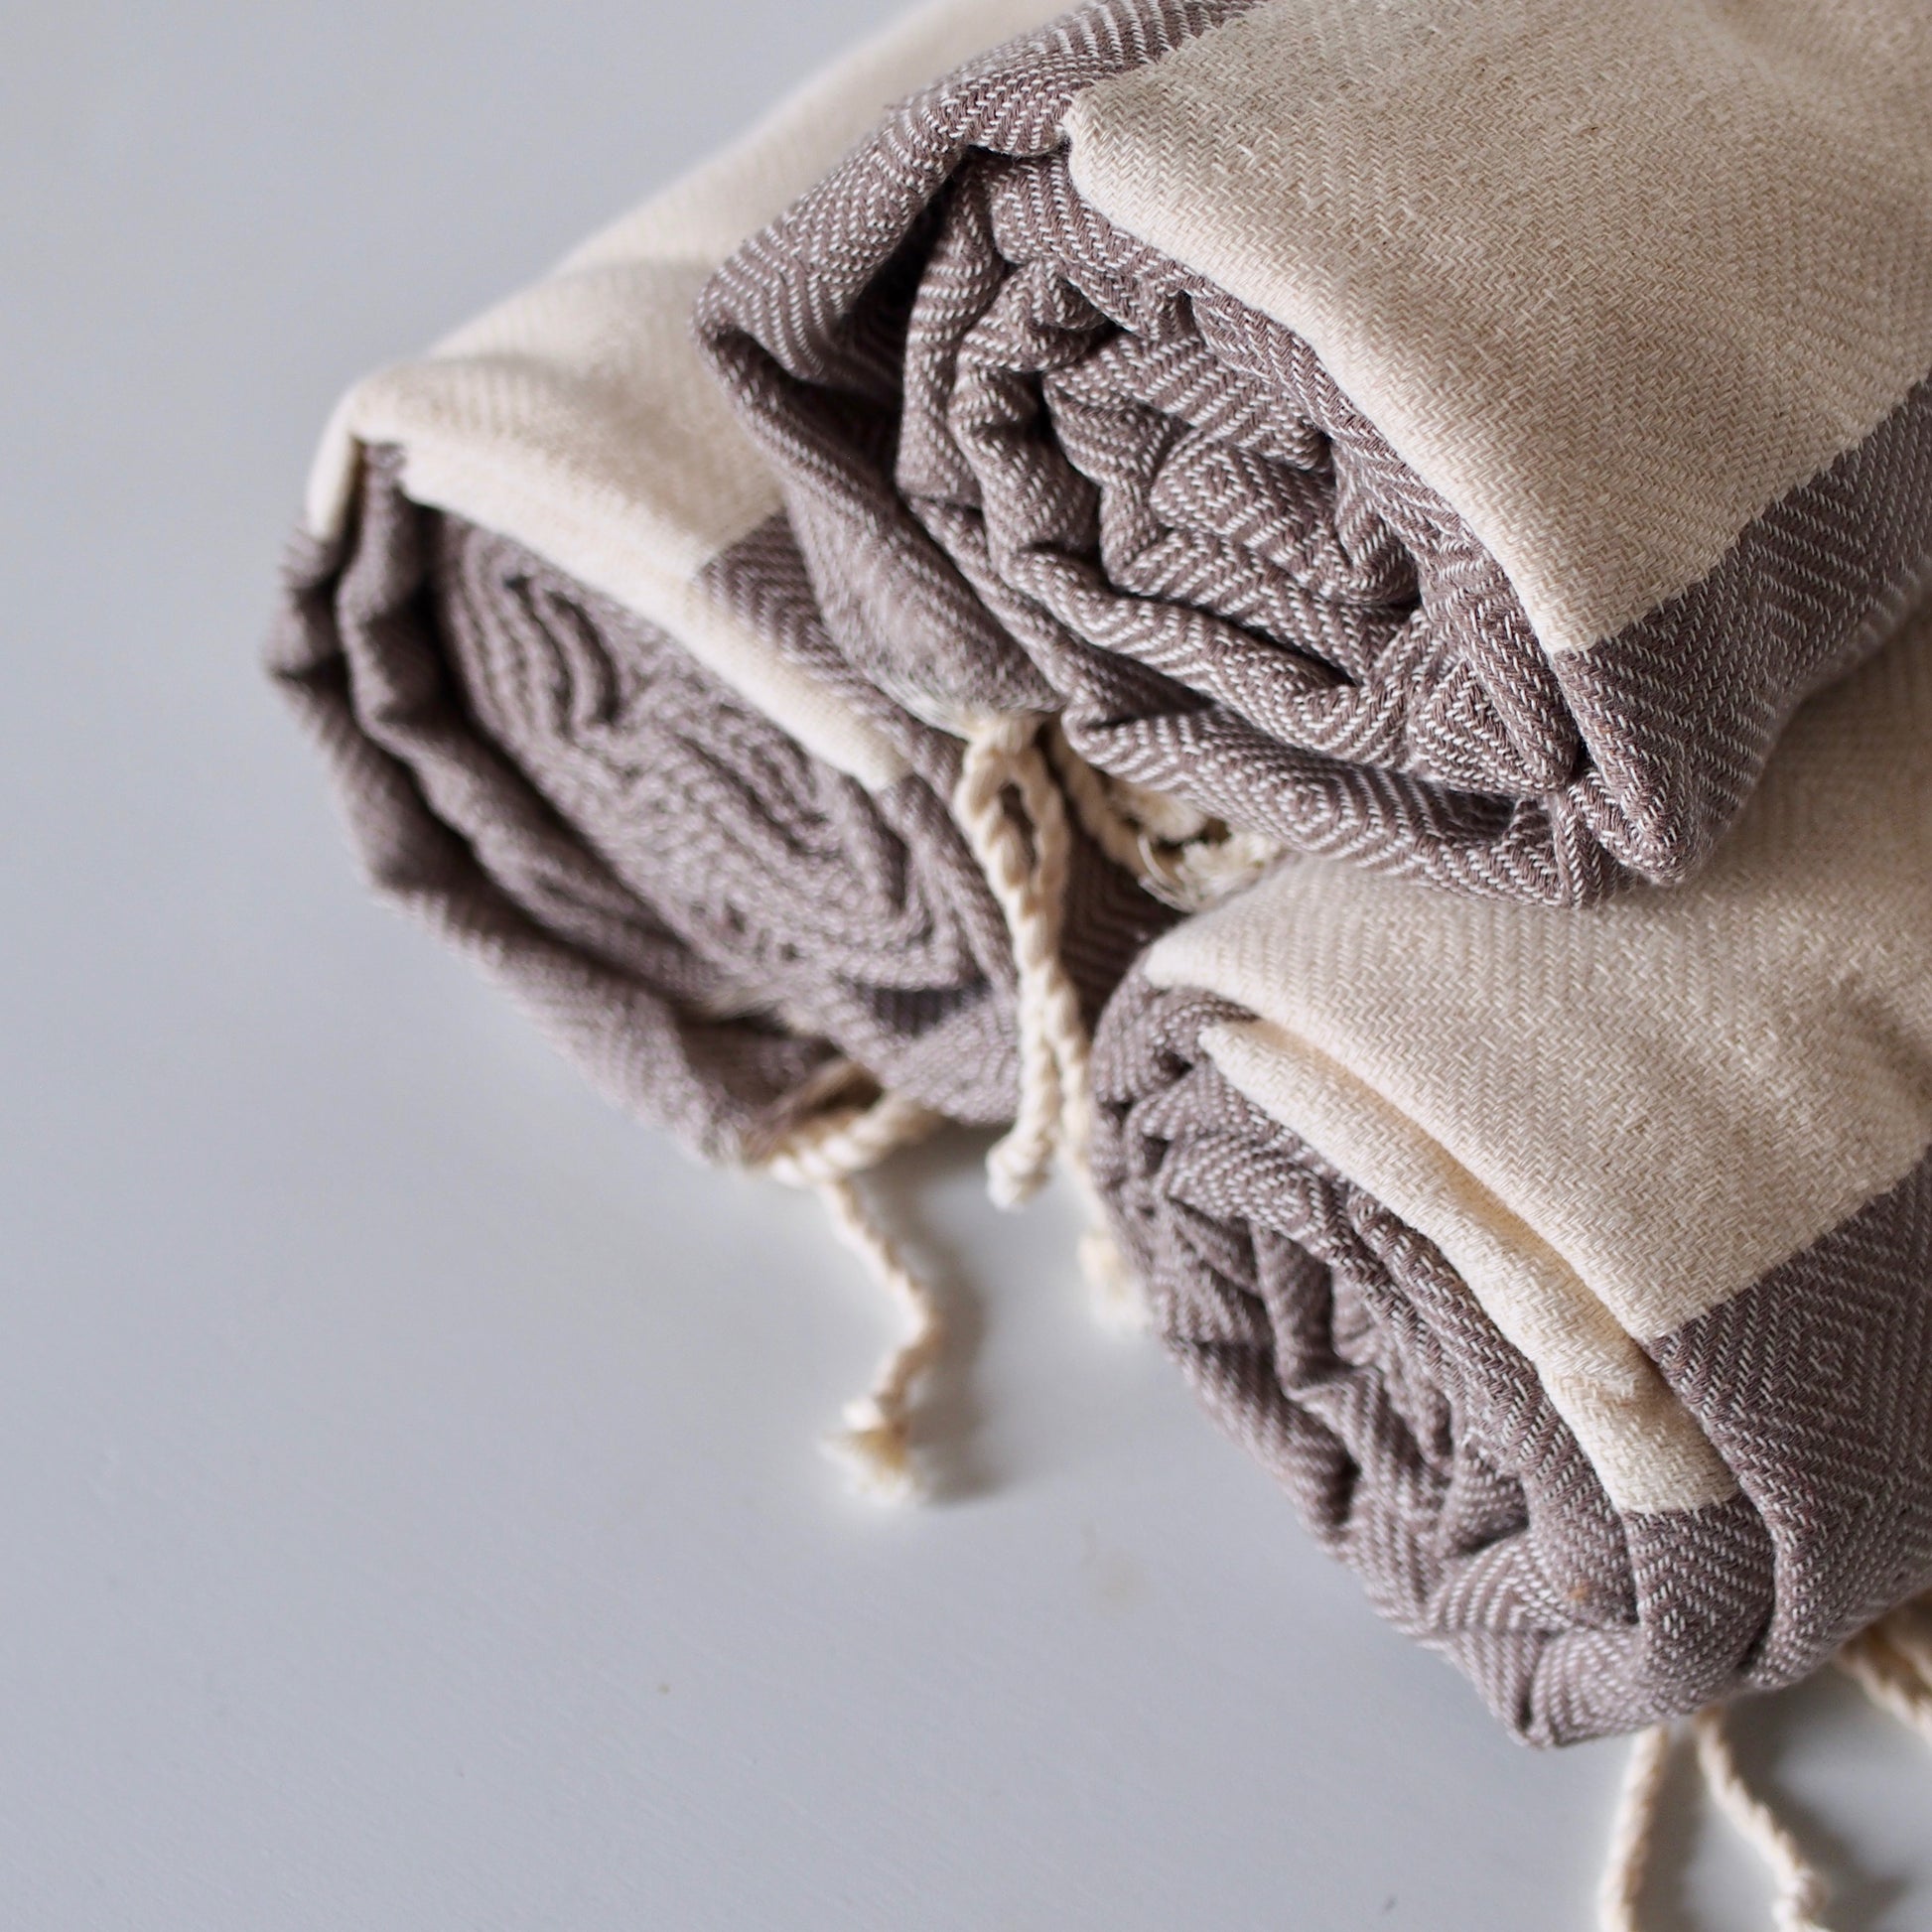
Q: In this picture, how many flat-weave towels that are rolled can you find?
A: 3